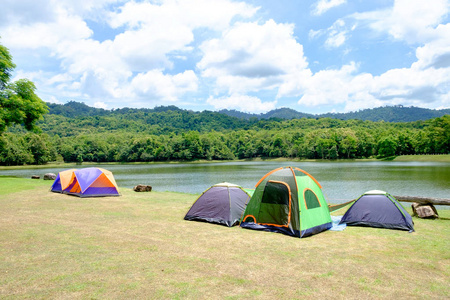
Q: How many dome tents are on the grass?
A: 4